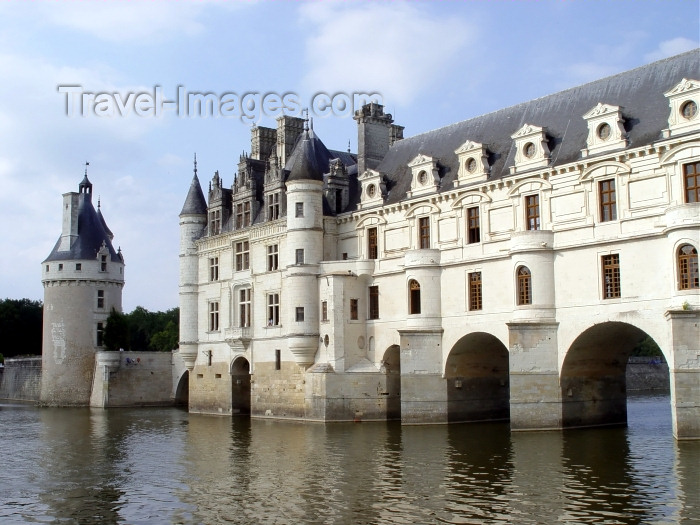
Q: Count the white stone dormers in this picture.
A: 6